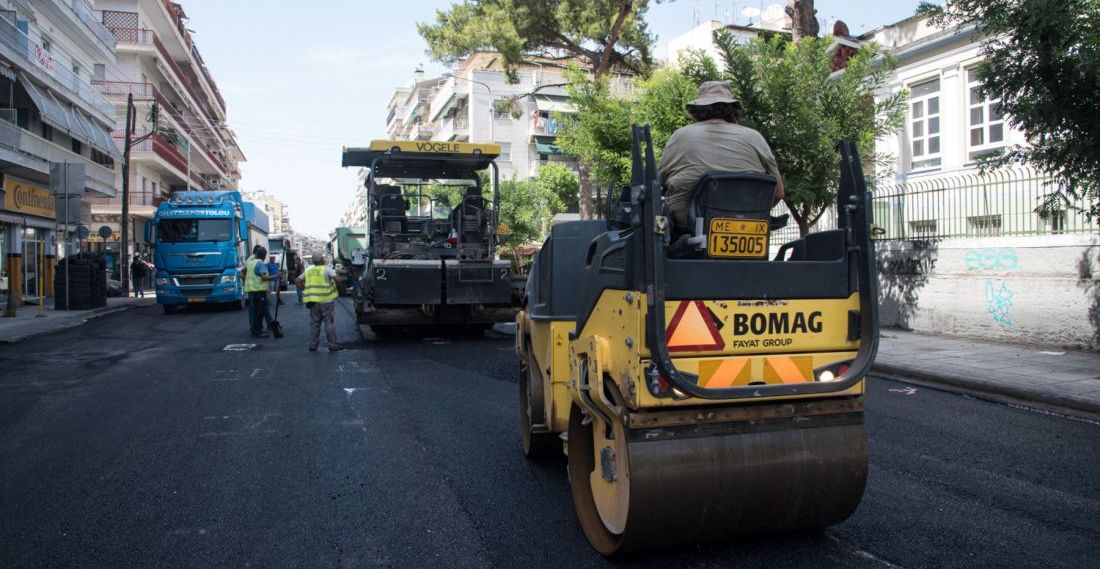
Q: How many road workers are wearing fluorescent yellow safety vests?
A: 2